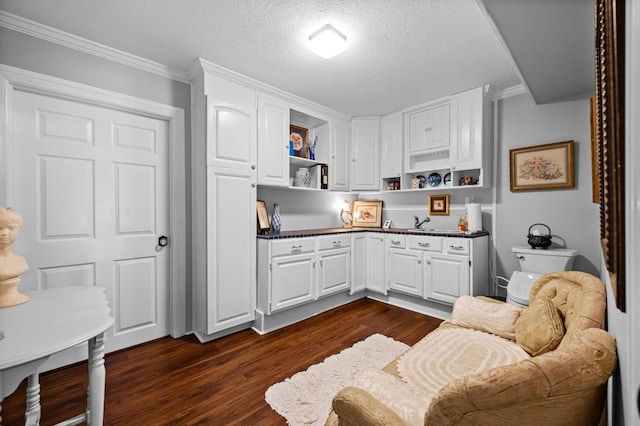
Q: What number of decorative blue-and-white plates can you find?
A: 3